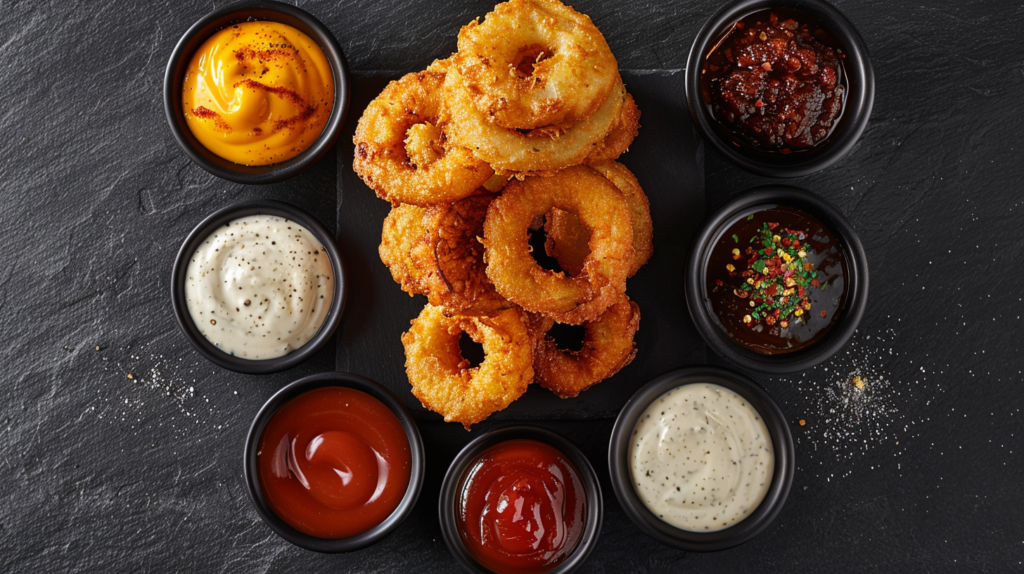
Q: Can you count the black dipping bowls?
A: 7